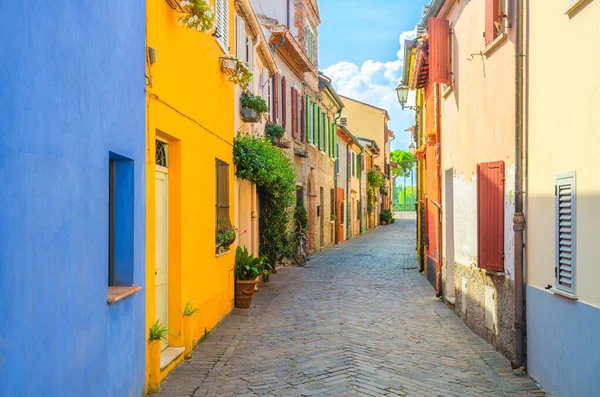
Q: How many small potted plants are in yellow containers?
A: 2